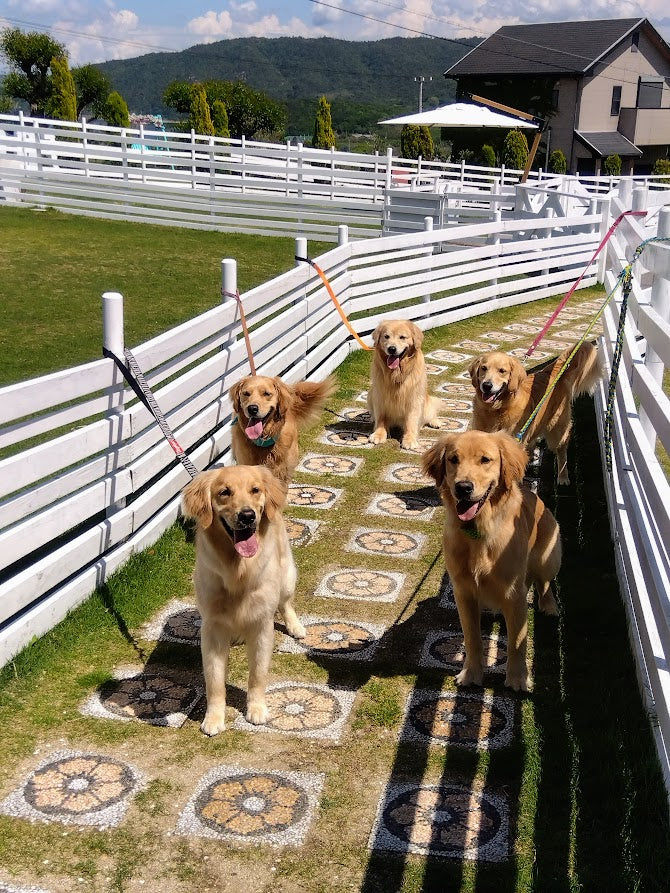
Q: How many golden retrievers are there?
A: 5